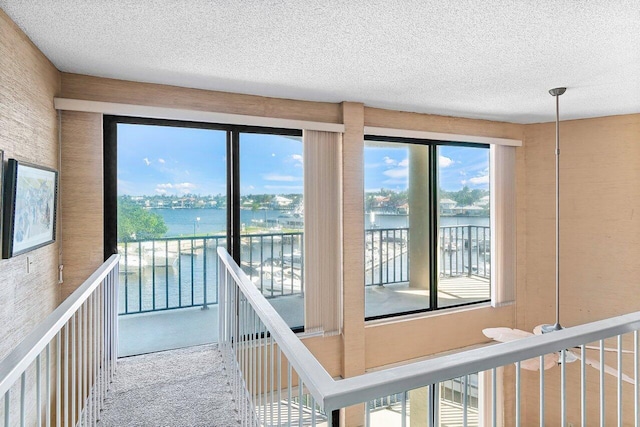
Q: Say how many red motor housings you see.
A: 0